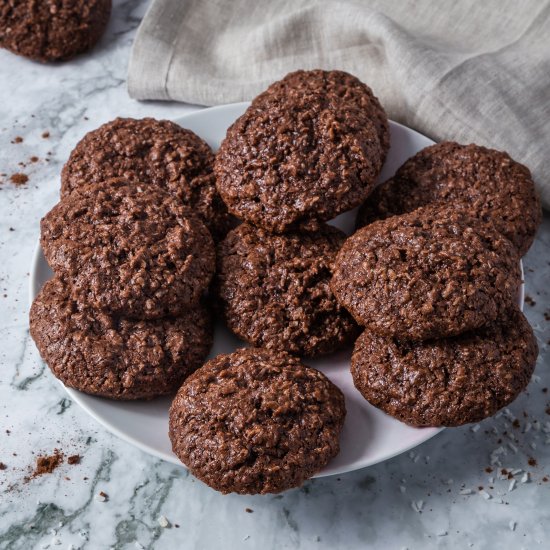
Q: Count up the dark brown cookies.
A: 10